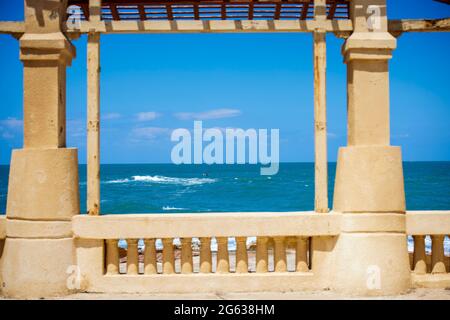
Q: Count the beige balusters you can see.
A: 13